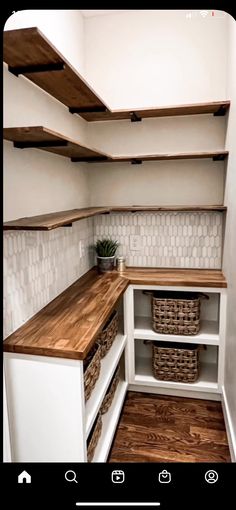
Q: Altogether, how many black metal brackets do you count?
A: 12